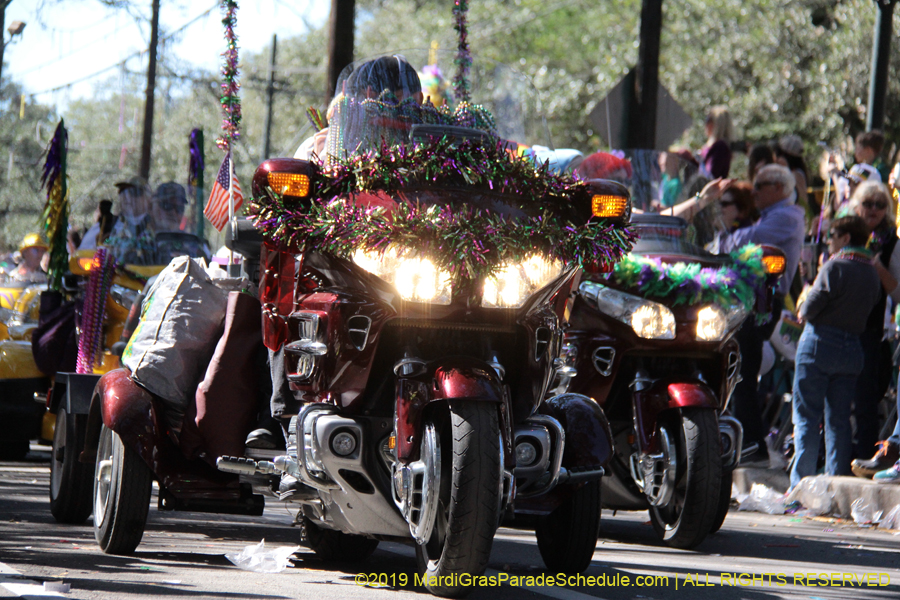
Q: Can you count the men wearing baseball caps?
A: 2